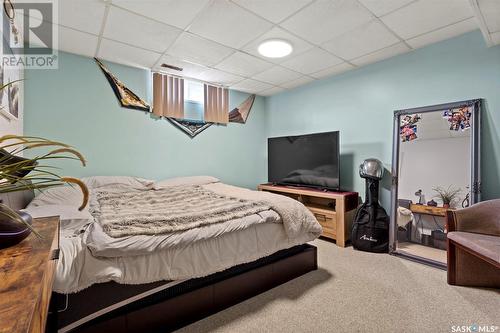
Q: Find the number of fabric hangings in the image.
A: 3